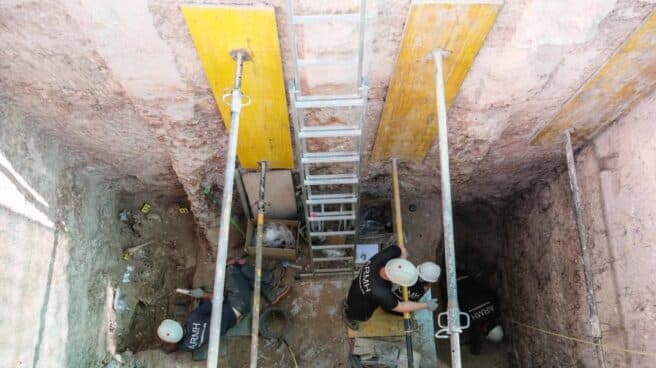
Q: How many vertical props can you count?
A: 5